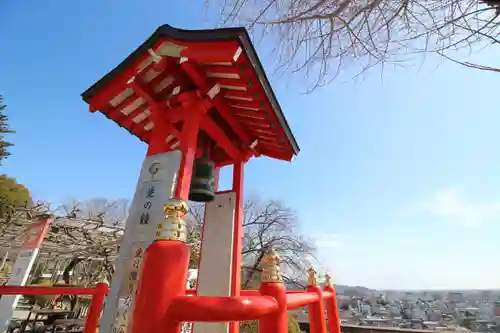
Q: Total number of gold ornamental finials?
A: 4